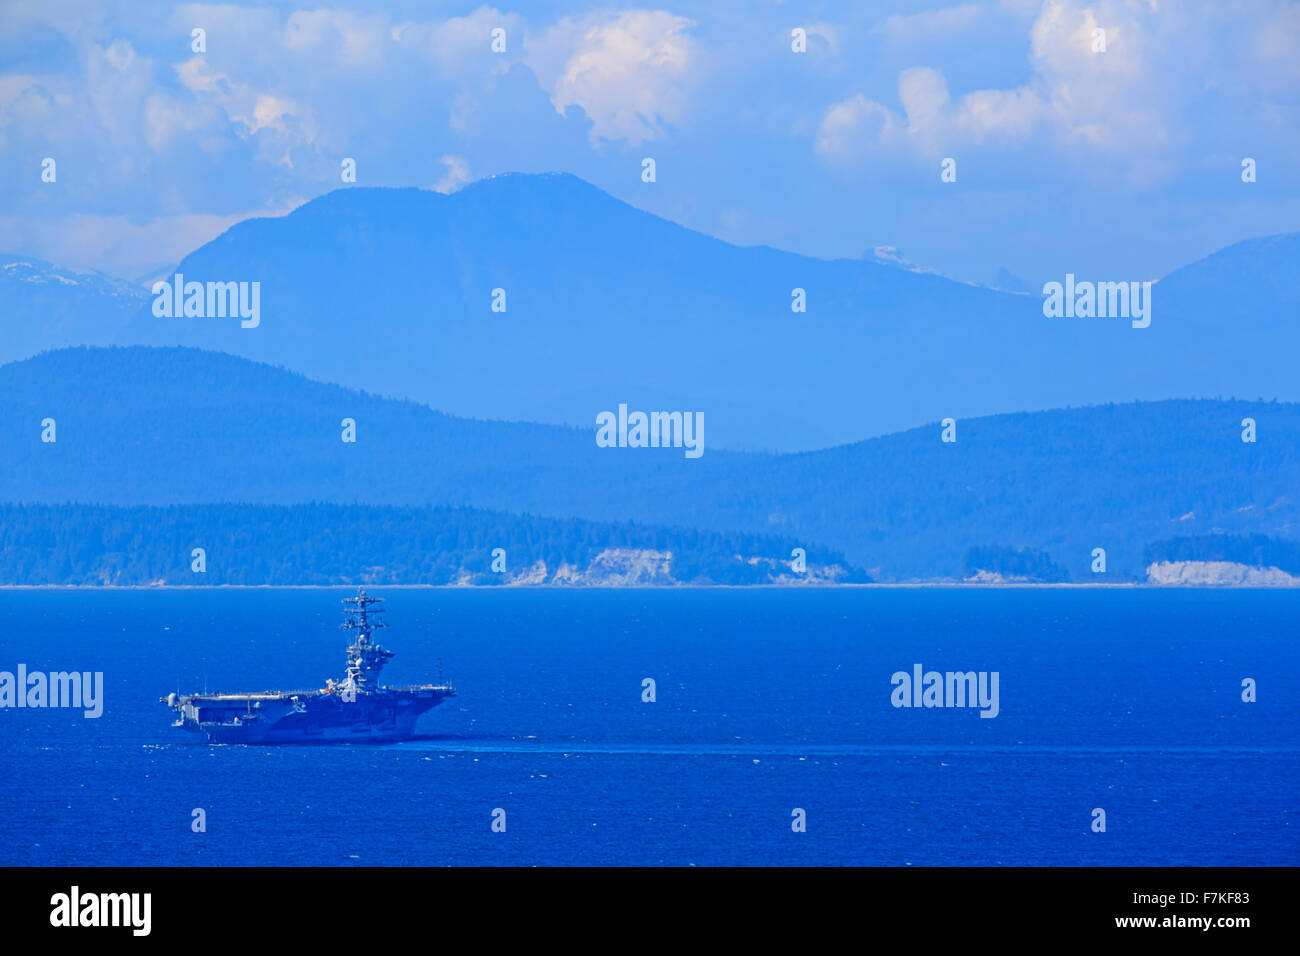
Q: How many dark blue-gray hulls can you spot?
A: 1